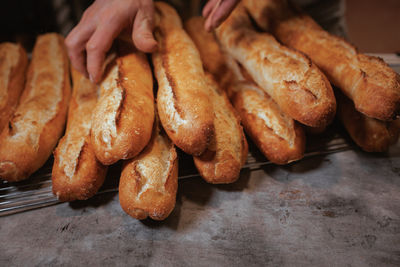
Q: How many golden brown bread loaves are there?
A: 11